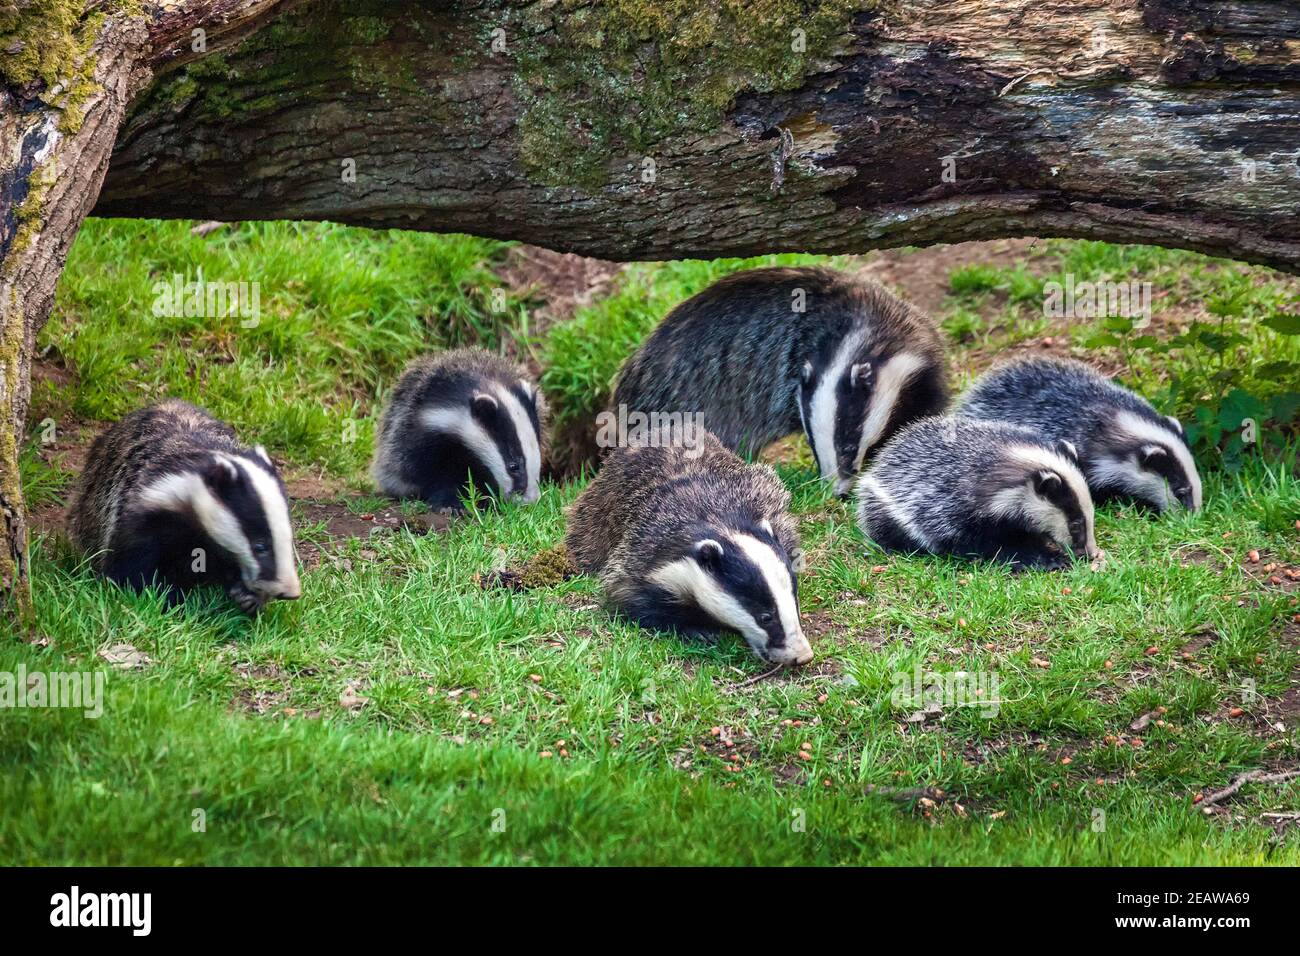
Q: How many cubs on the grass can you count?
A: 5